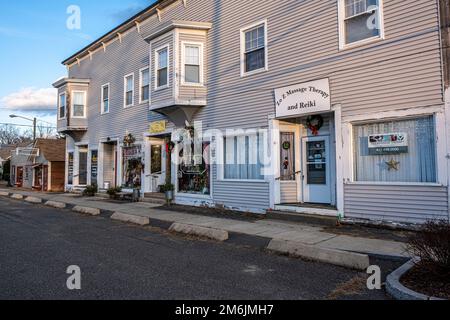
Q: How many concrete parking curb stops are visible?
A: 8